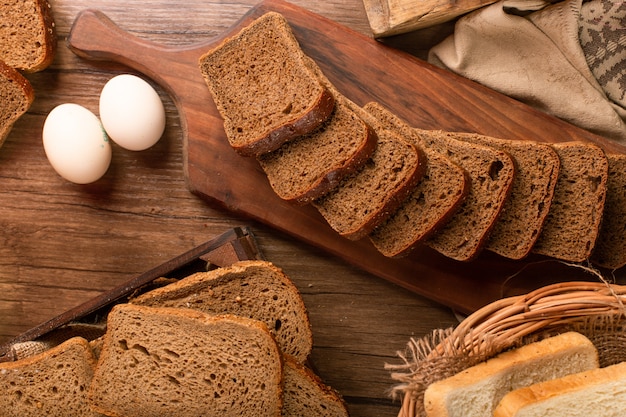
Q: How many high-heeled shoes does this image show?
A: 0